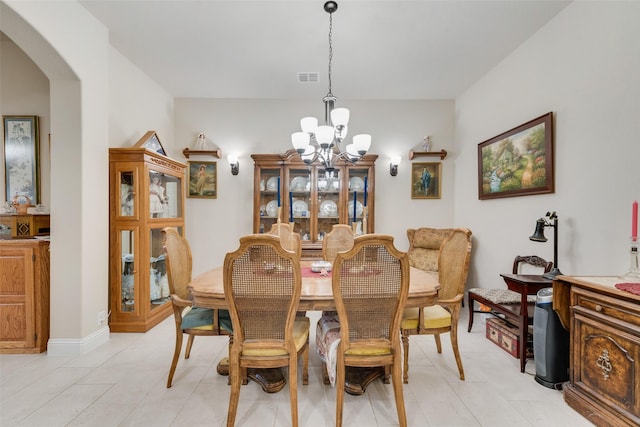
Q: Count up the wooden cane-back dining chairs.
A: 6